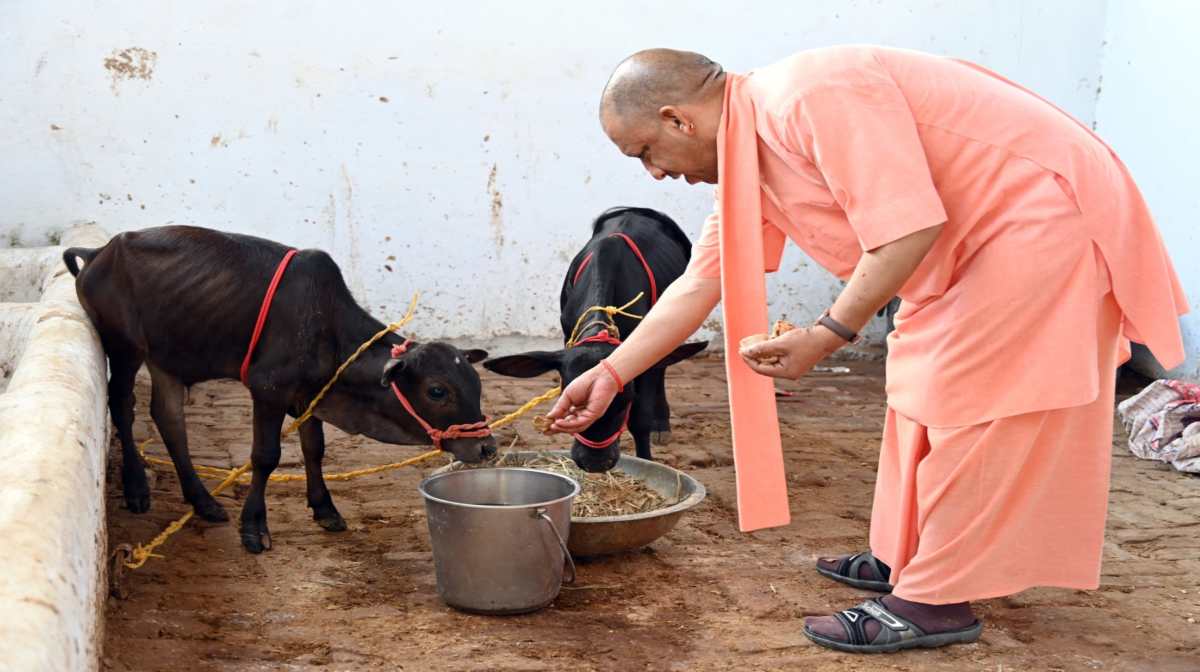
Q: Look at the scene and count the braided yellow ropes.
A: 2